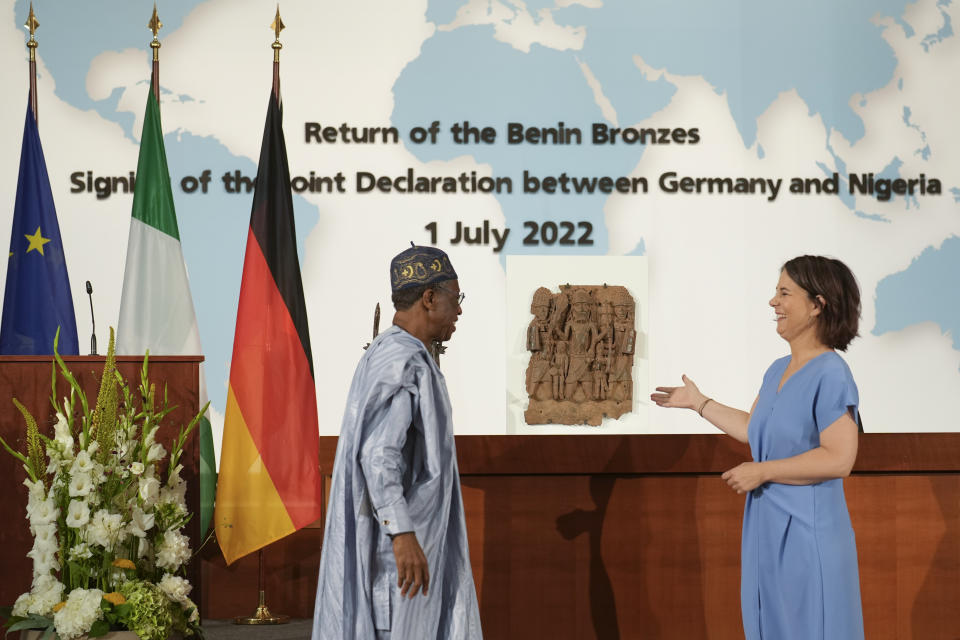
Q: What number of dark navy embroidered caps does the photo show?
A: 1